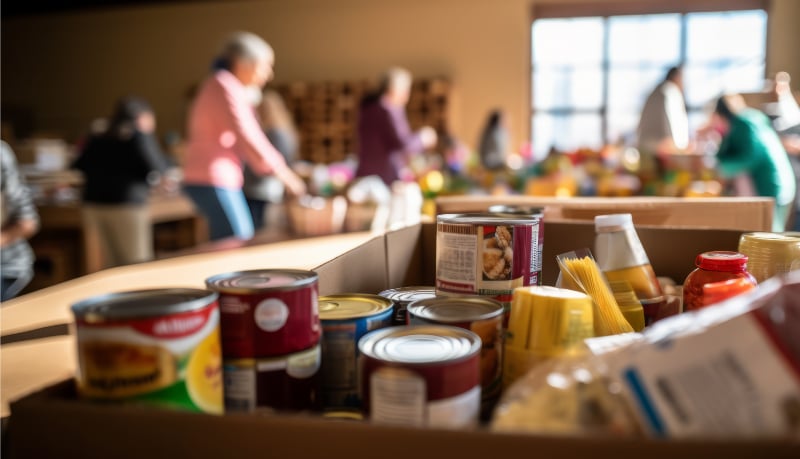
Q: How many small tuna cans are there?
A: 2